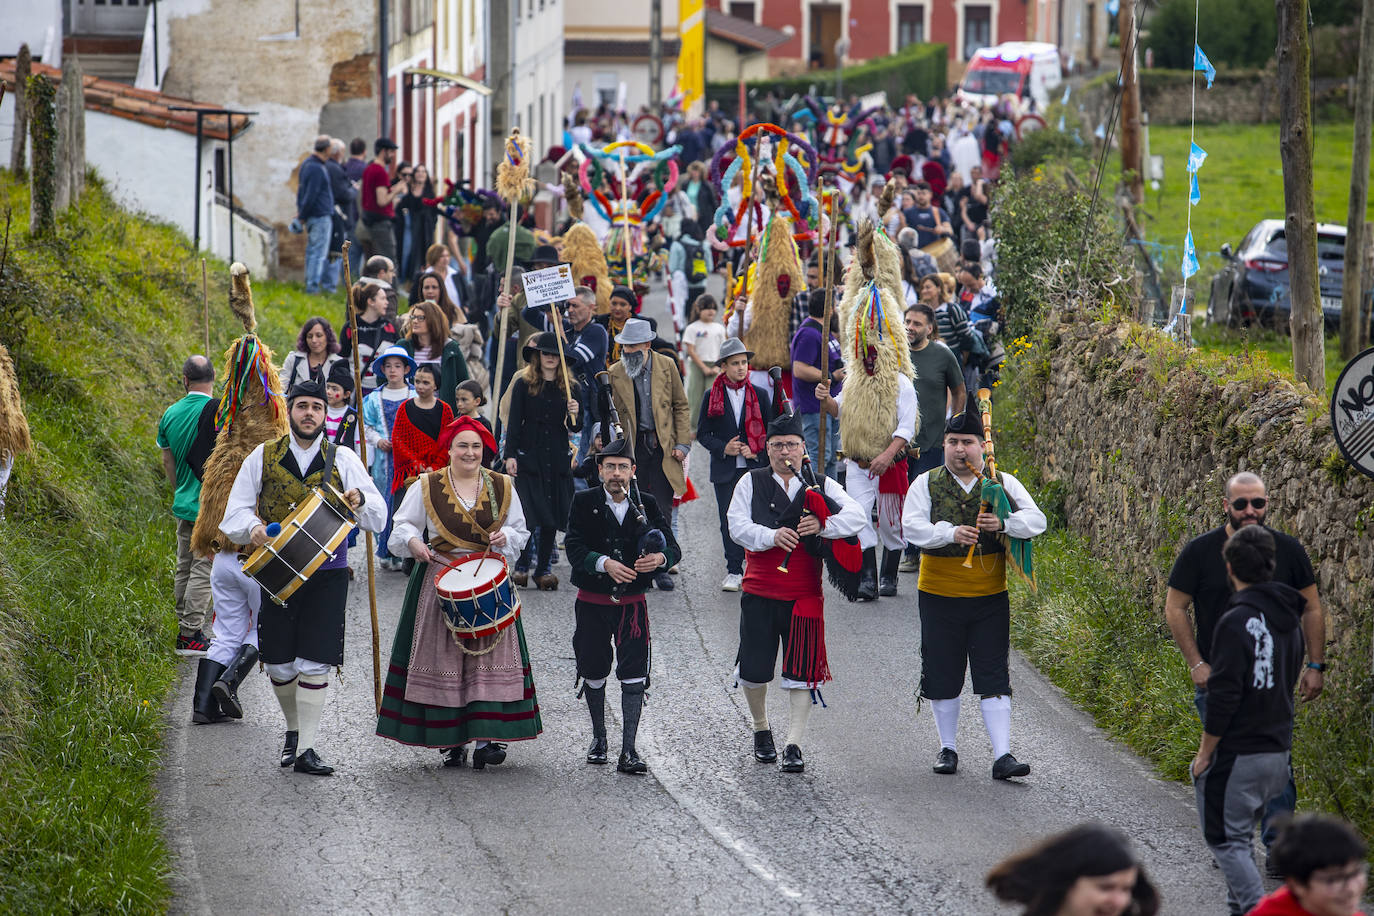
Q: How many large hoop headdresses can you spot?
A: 3